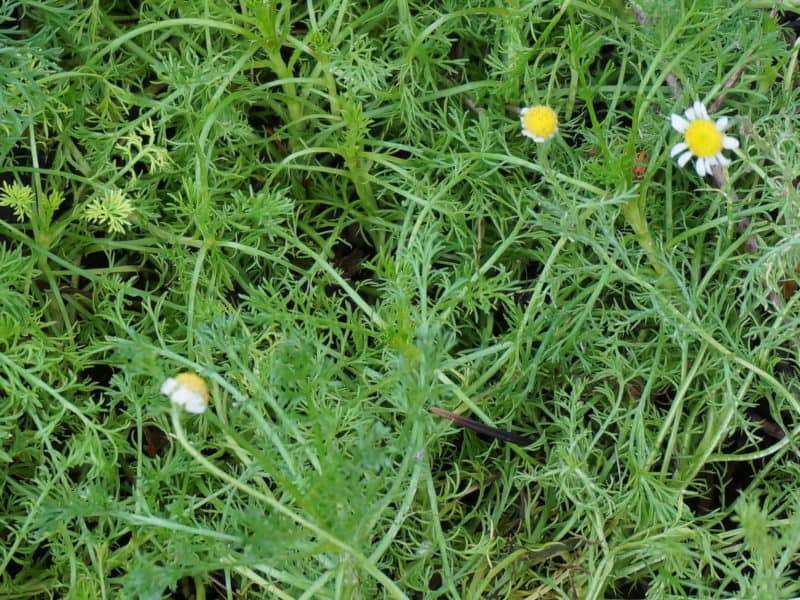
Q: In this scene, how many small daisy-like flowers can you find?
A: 3